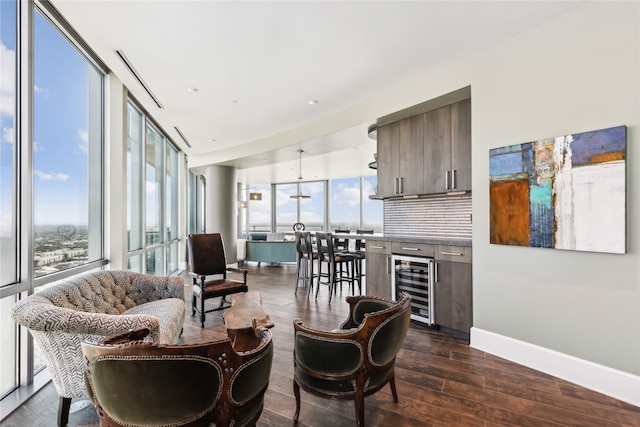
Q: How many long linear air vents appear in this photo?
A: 2